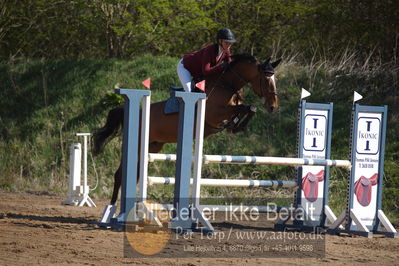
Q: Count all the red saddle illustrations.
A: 2